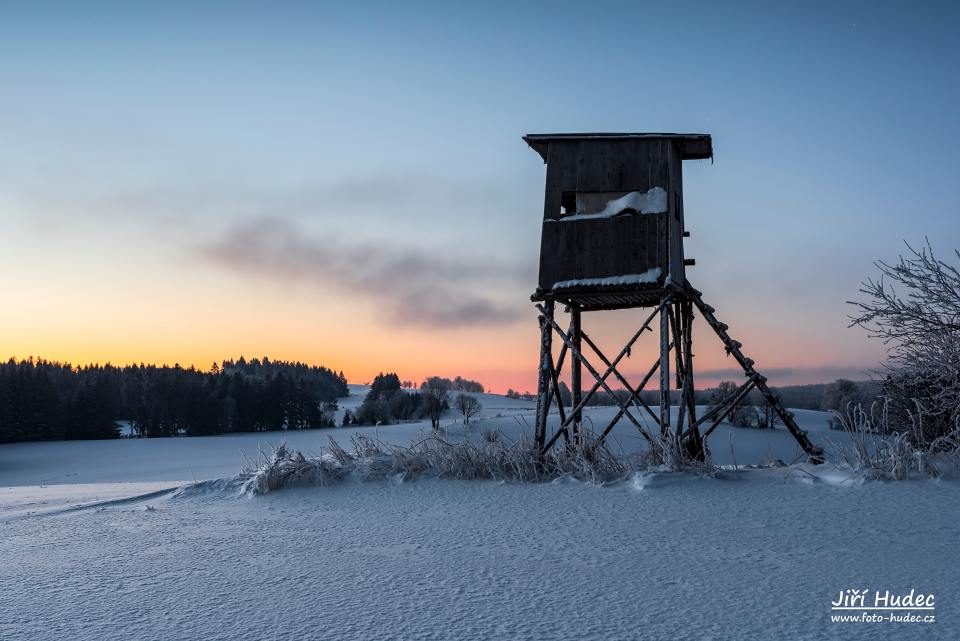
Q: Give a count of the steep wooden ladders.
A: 1